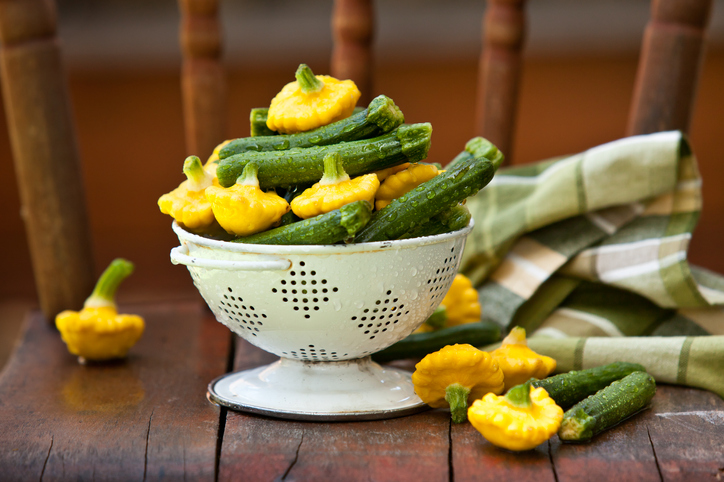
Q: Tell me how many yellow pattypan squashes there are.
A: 11